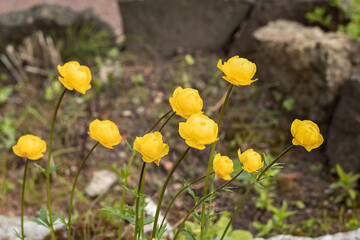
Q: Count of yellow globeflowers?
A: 10